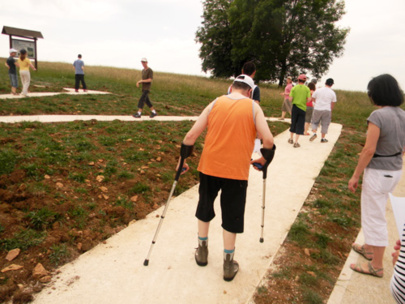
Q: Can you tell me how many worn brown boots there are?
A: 2